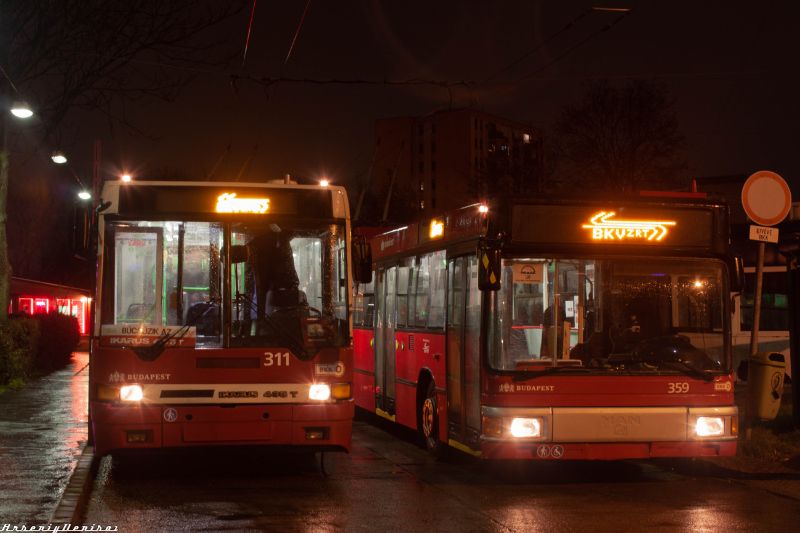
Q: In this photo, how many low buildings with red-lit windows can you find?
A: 1